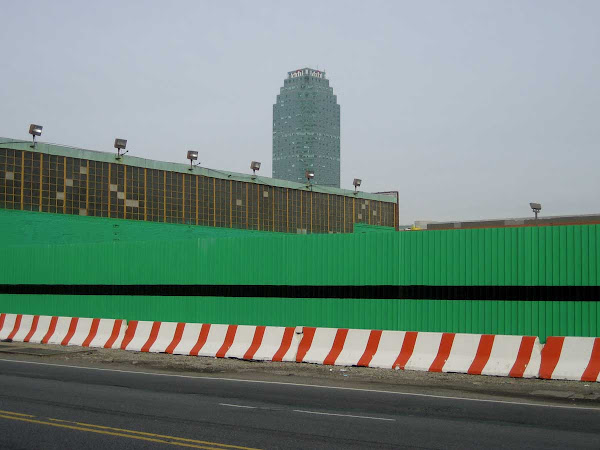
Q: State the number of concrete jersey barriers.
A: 4